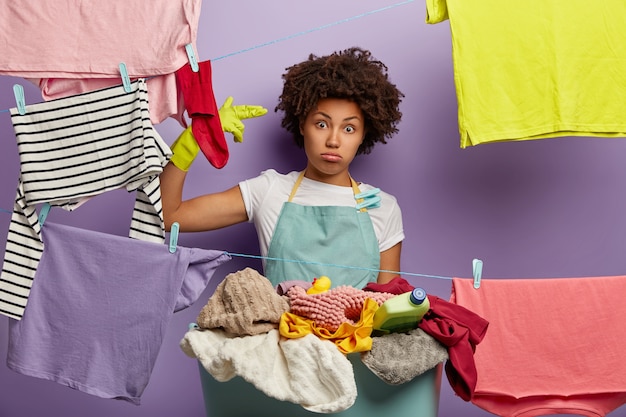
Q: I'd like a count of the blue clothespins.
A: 8